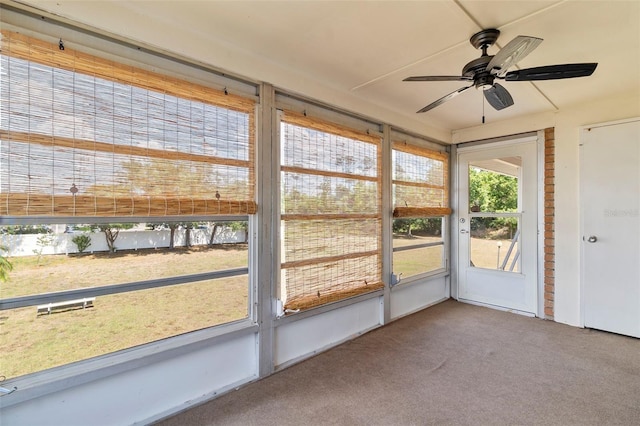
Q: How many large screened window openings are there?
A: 3